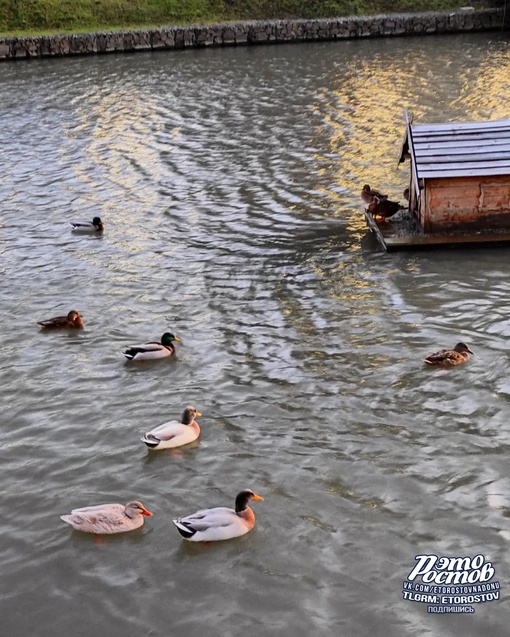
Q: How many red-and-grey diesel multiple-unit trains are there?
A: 0